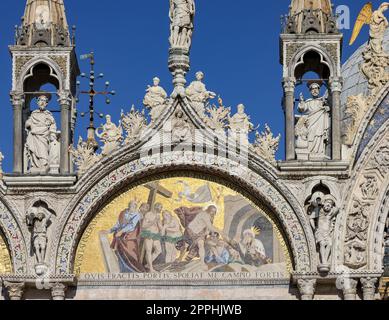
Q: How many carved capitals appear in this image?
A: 9